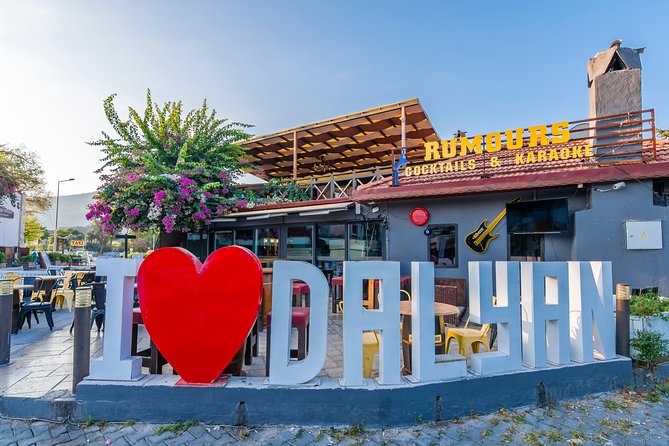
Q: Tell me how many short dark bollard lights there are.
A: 3